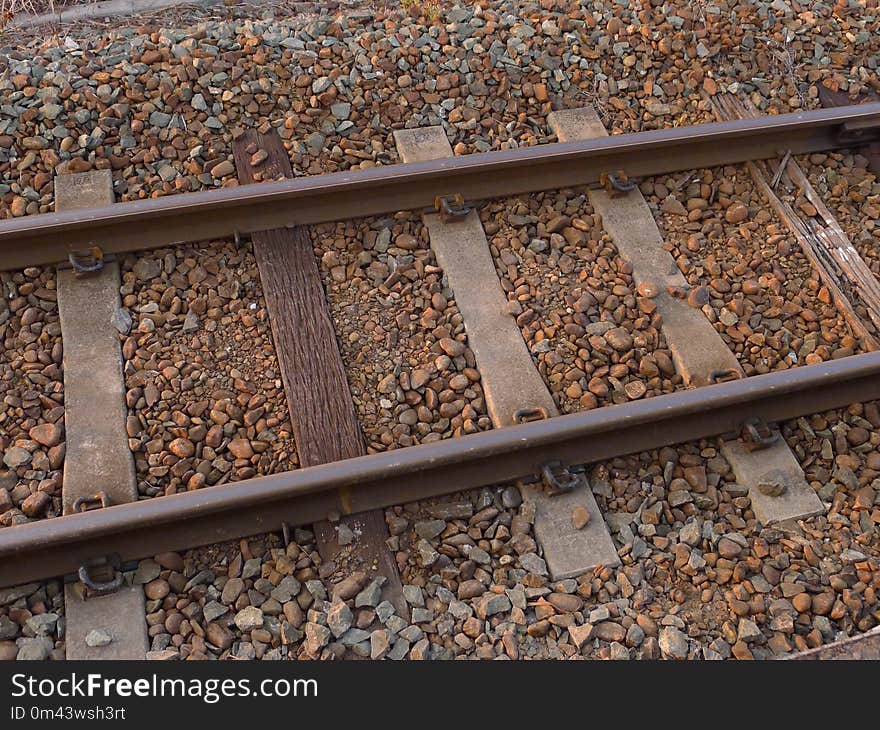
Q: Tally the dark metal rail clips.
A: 9